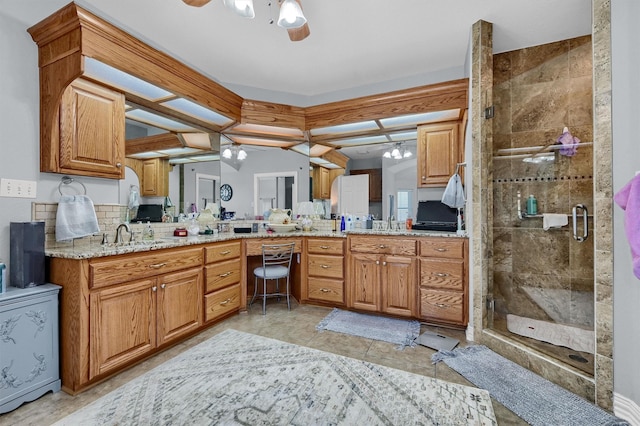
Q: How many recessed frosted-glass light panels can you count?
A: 5